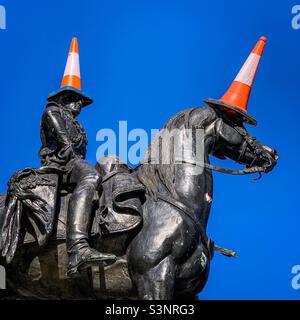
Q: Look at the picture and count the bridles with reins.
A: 1